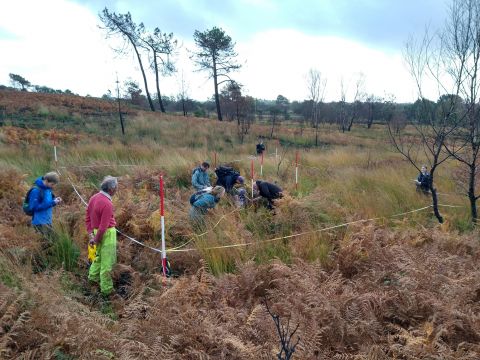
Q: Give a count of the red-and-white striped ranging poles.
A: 7